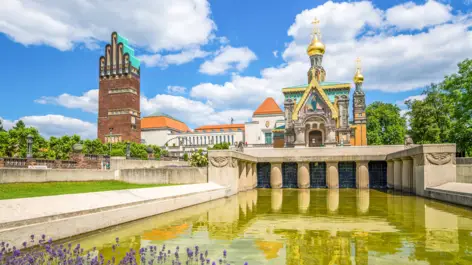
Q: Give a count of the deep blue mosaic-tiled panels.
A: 5